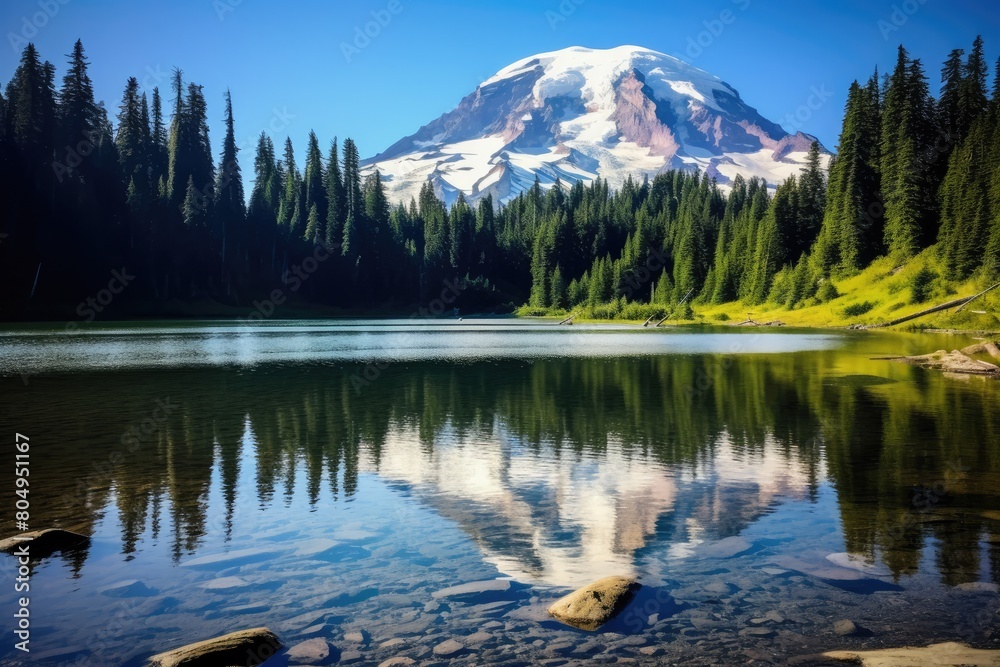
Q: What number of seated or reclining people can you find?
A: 0